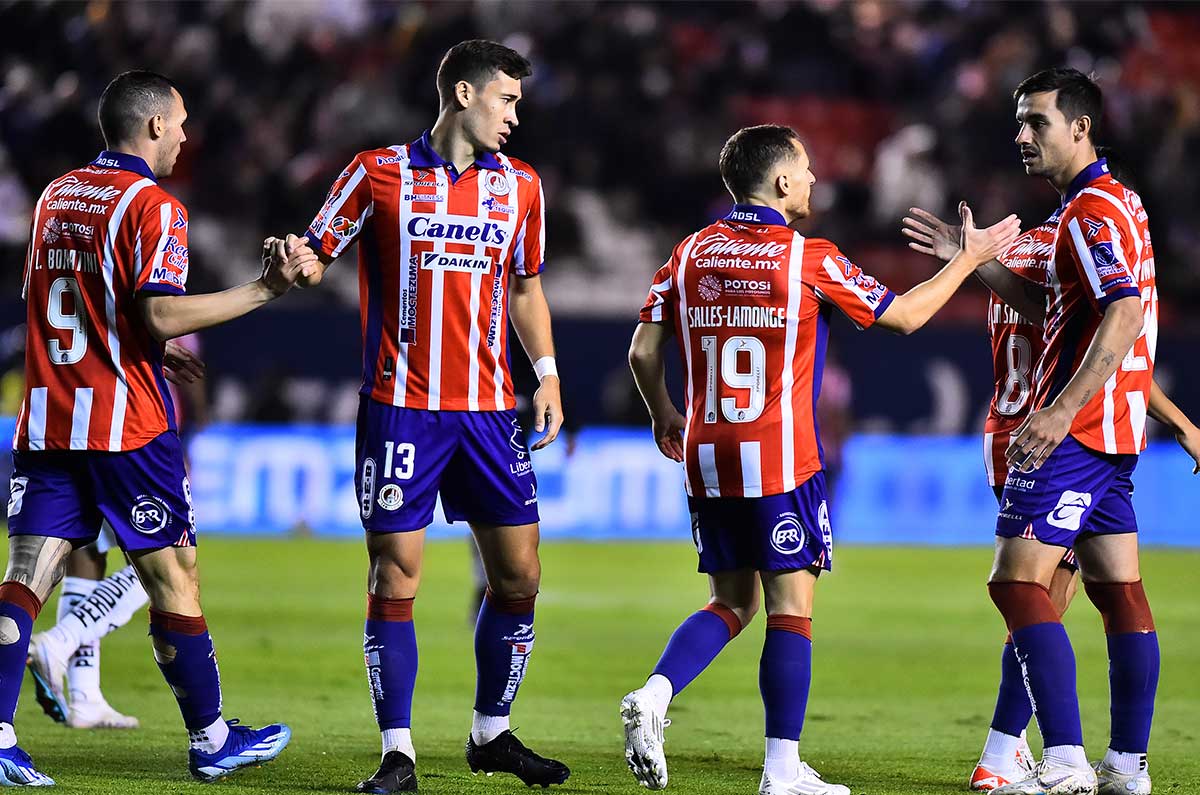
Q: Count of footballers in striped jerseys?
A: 5